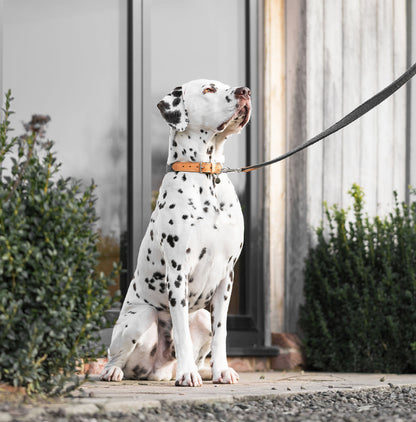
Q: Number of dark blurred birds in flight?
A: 0